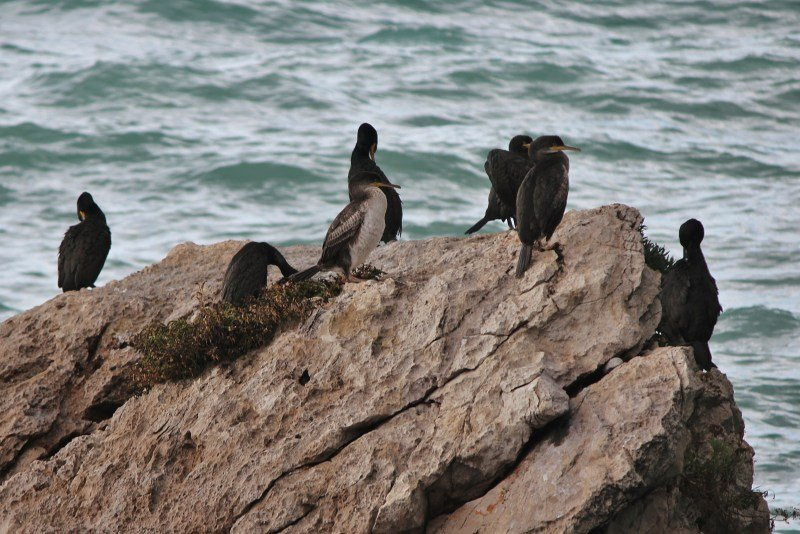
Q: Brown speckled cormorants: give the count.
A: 1